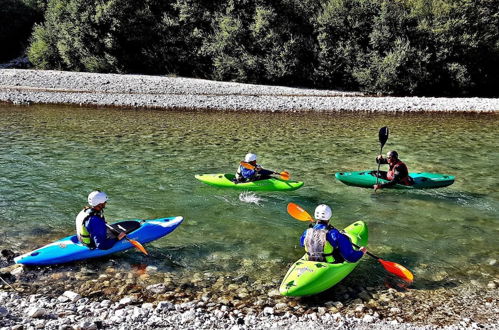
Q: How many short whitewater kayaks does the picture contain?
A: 4